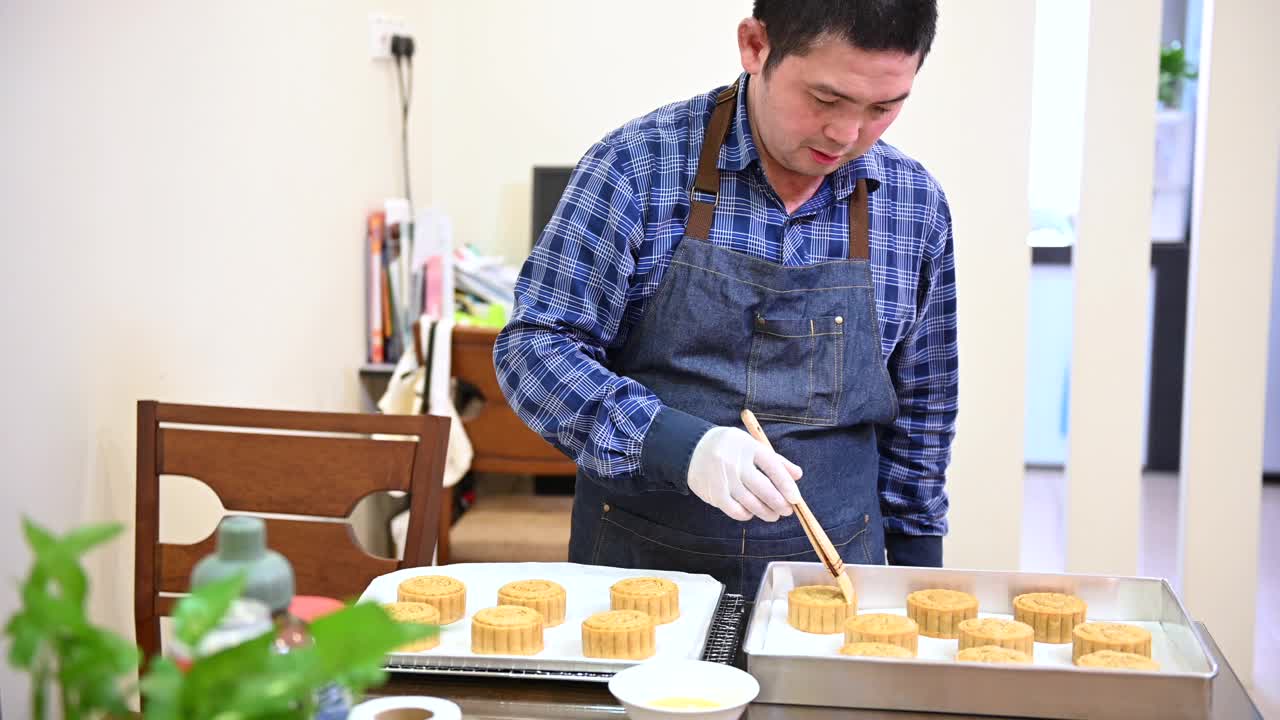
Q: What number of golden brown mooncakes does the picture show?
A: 15